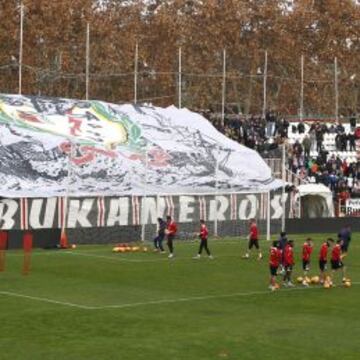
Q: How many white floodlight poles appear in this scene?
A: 8